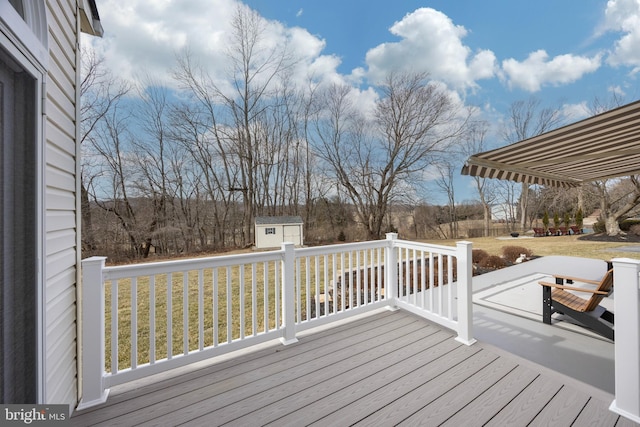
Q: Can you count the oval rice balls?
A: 0